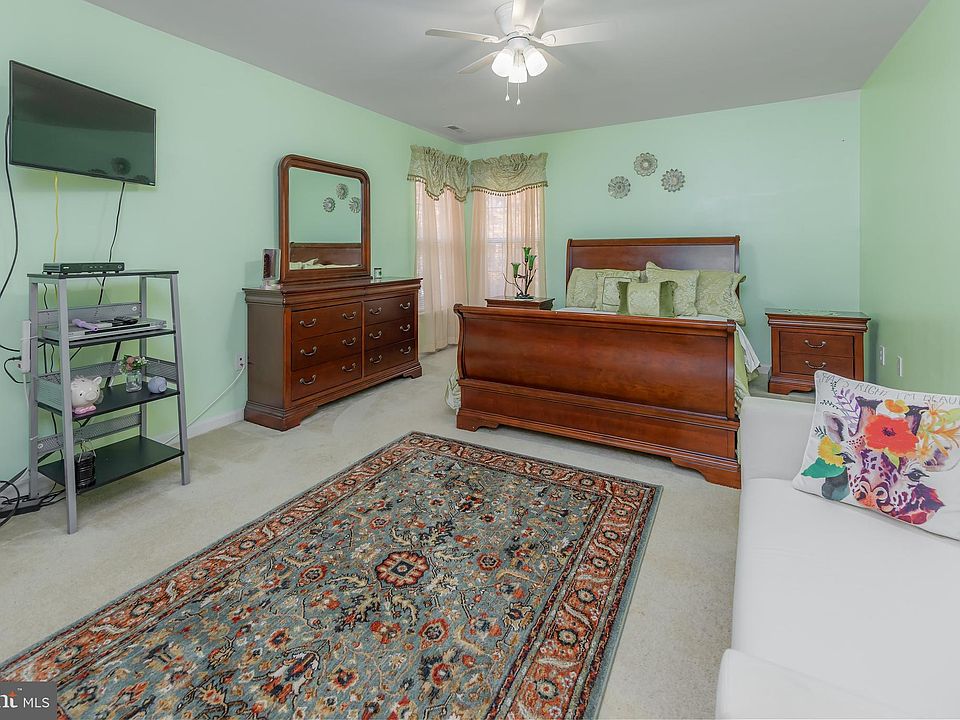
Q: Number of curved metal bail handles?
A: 14